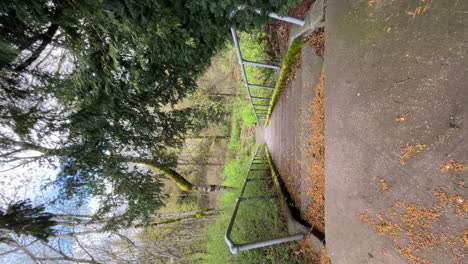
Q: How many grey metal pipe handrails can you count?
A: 2